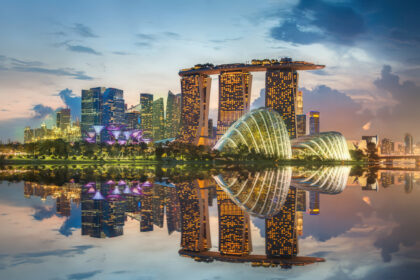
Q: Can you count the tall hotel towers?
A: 3